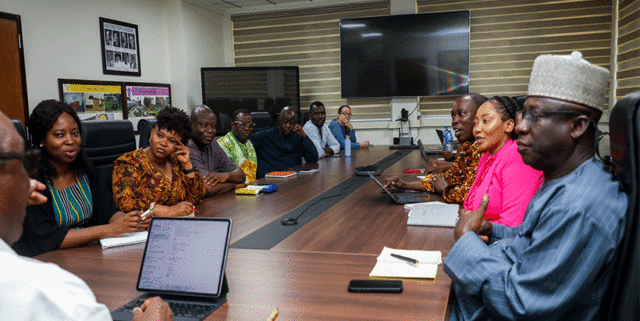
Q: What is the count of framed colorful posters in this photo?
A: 2